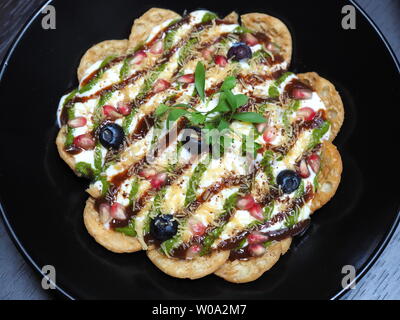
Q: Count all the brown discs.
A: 9